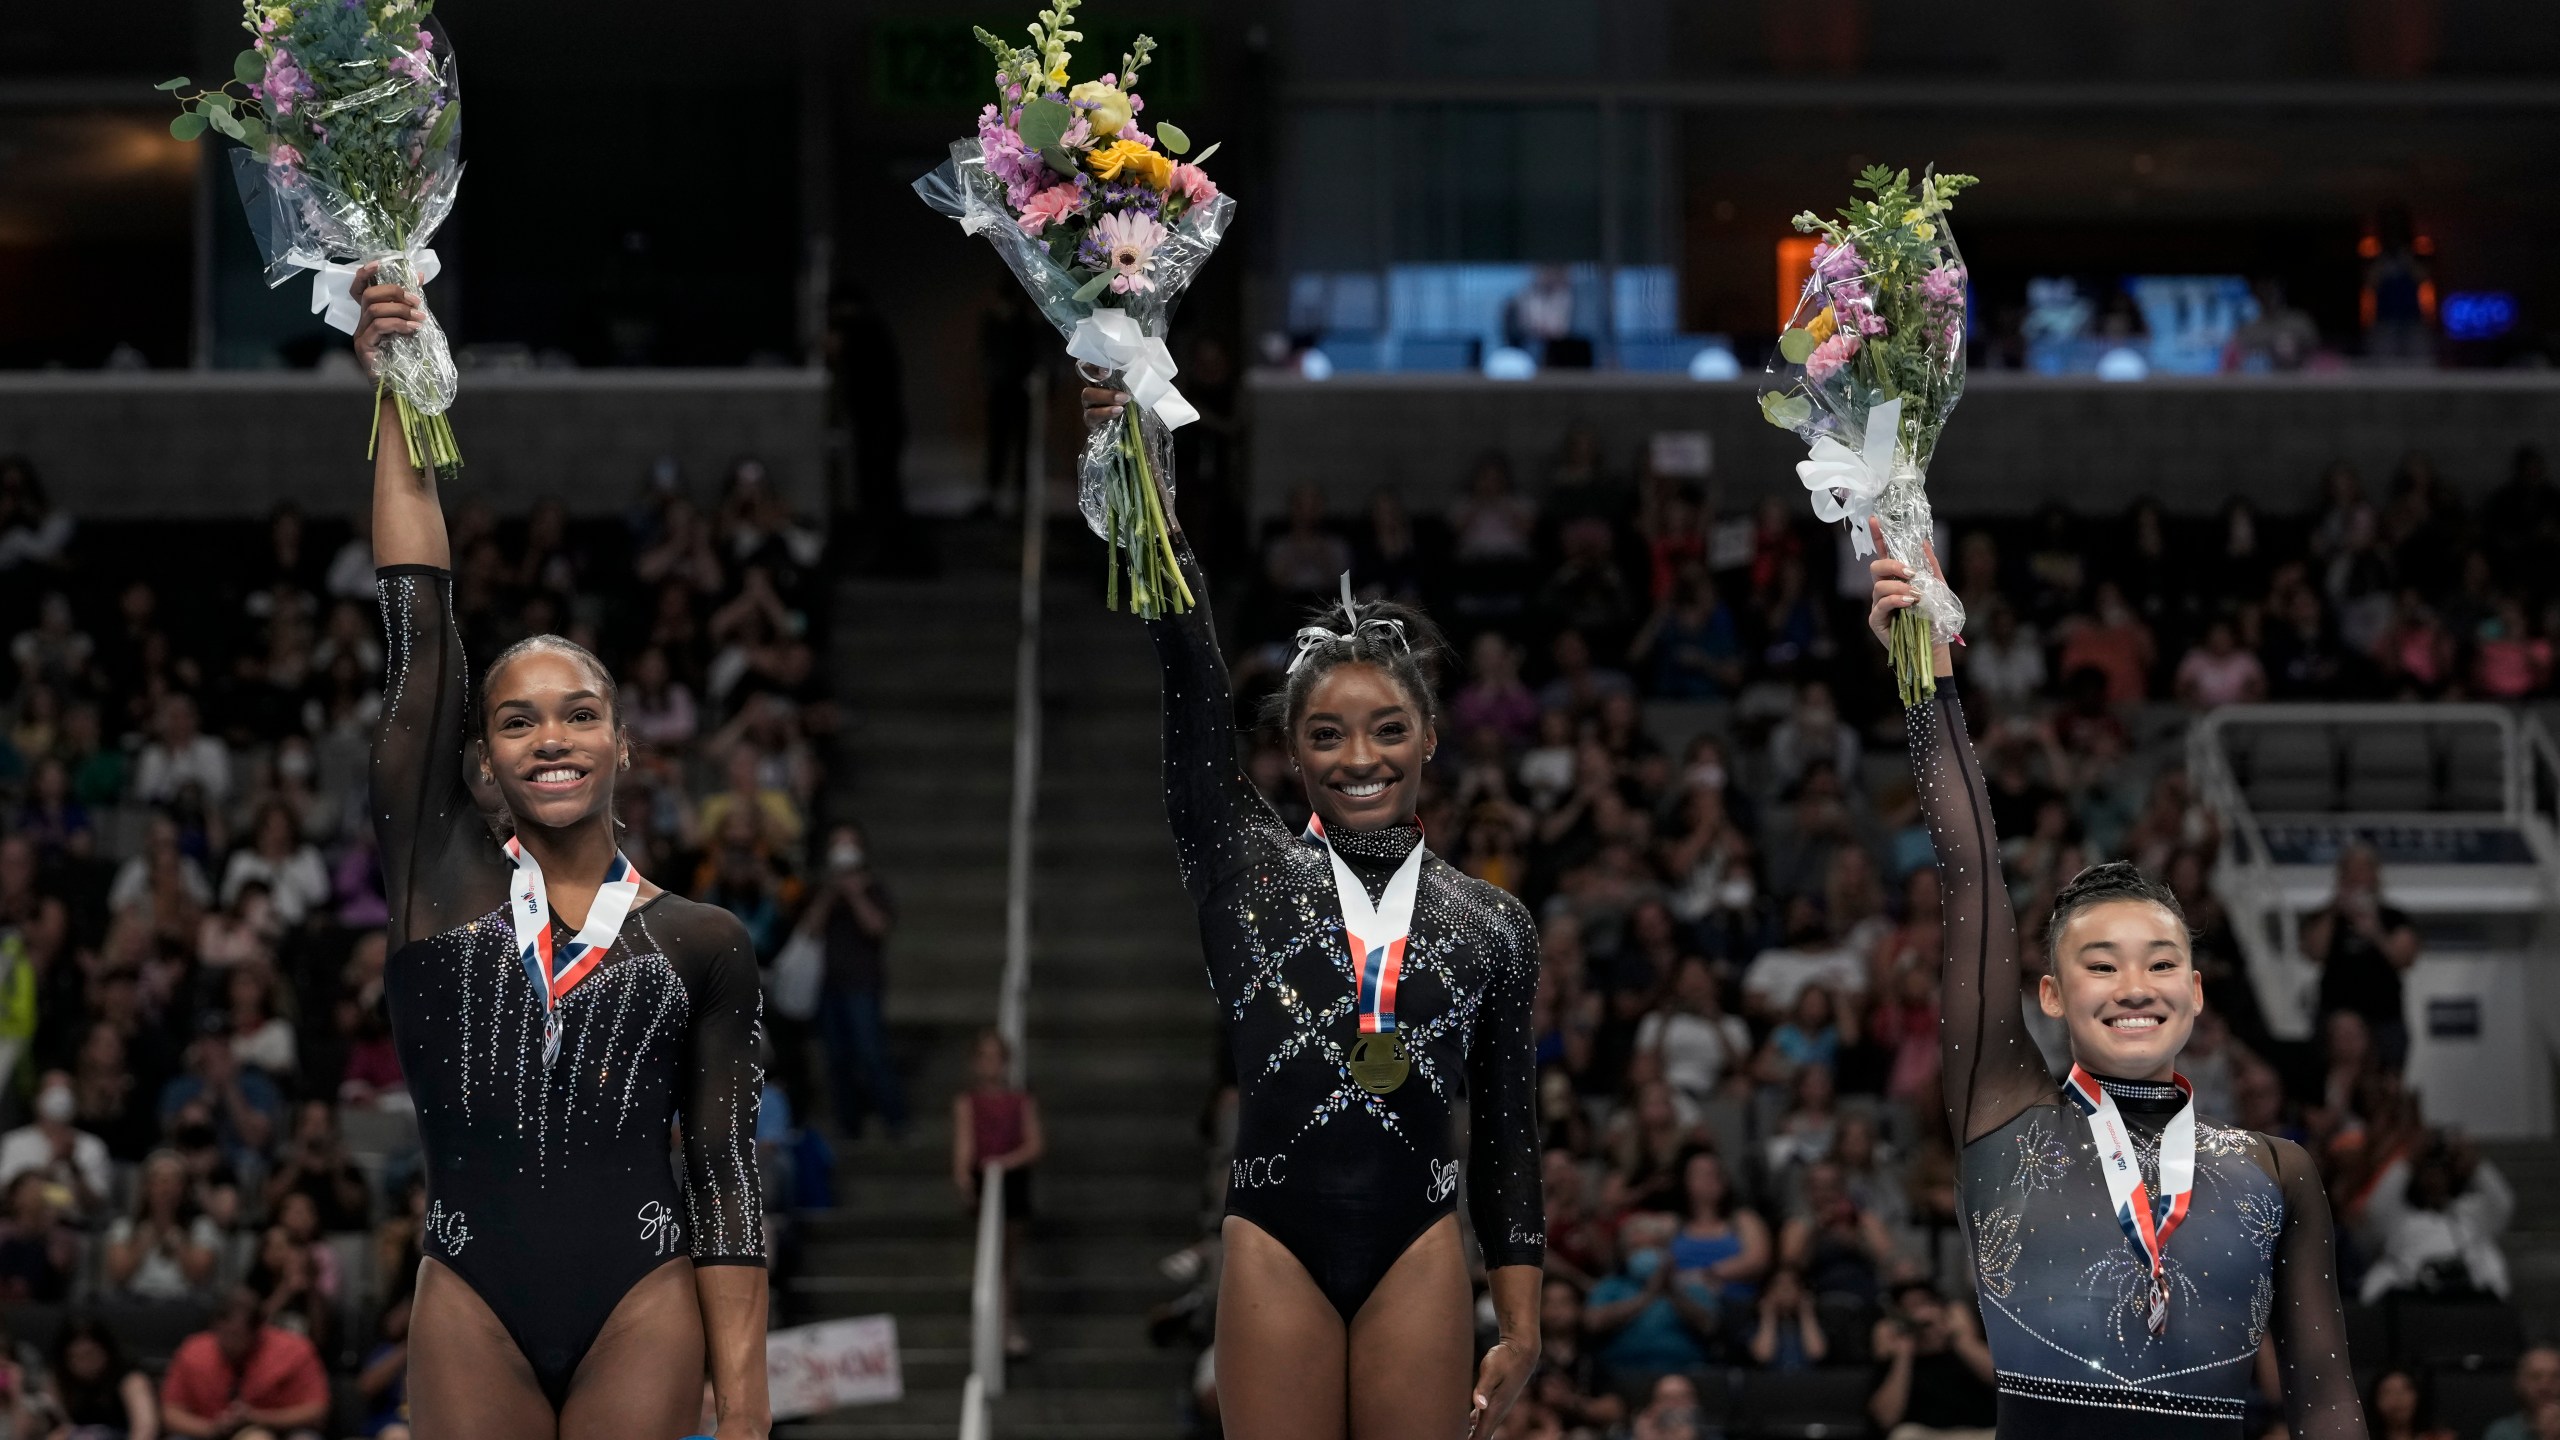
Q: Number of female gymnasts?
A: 3